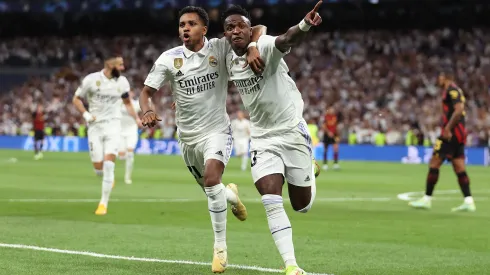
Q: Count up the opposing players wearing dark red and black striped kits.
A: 3